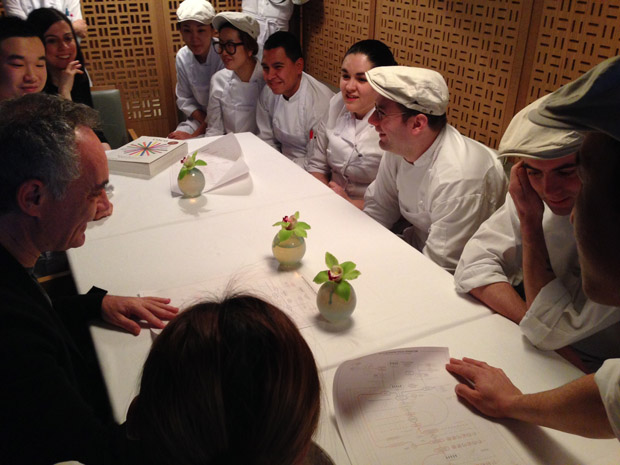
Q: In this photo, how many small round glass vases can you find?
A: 3